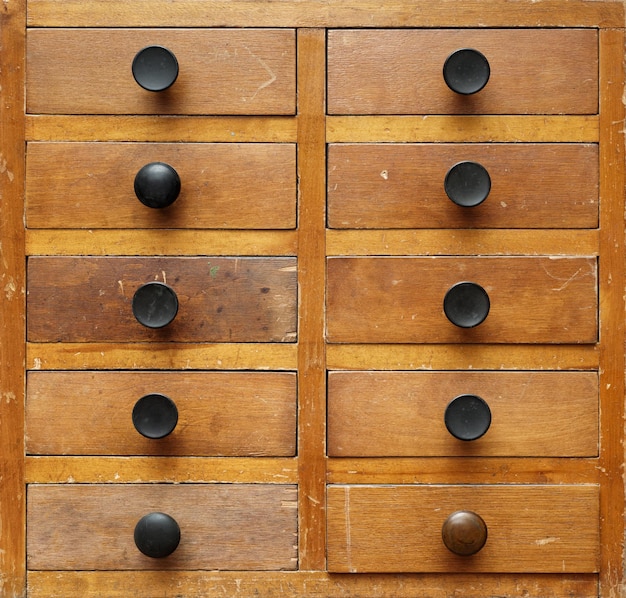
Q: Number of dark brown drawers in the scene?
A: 1